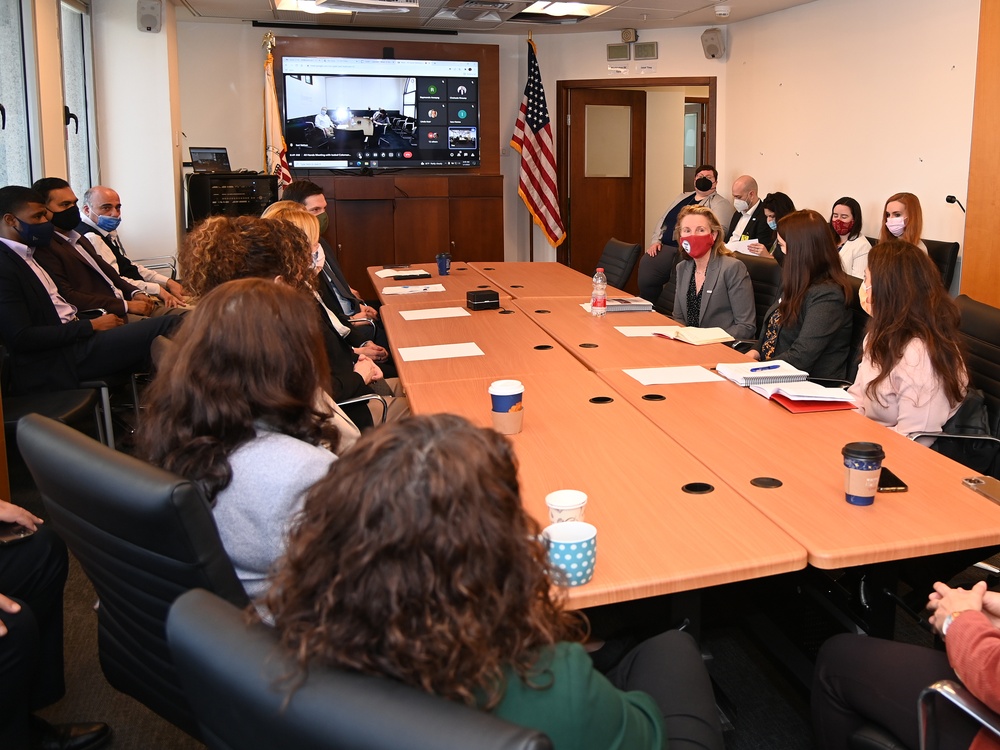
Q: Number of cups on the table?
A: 5